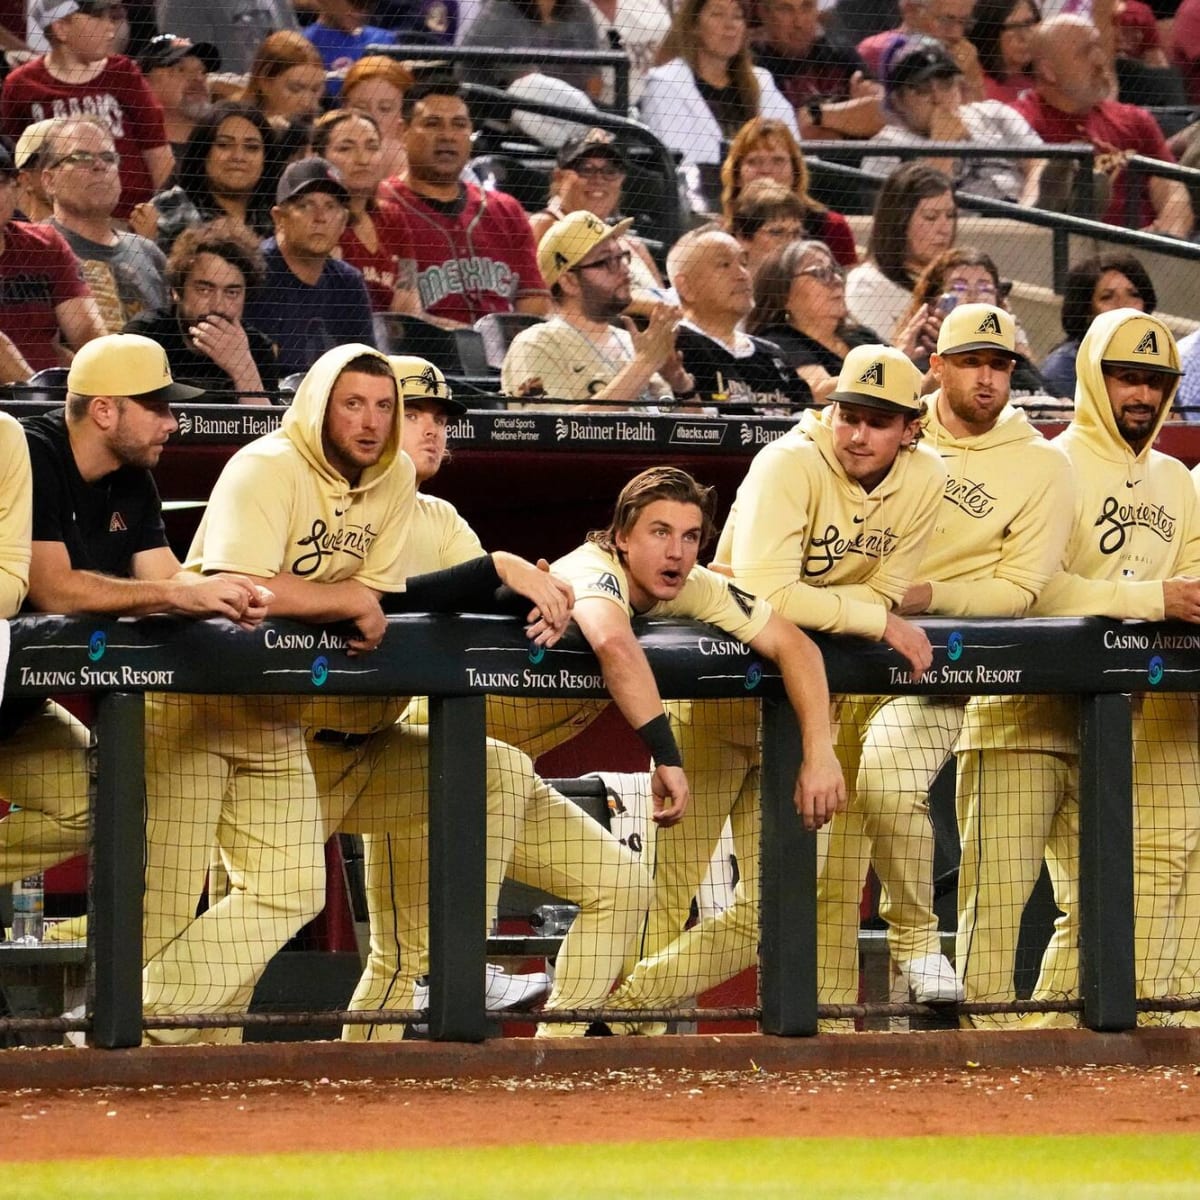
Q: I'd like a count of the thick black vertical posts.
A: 4